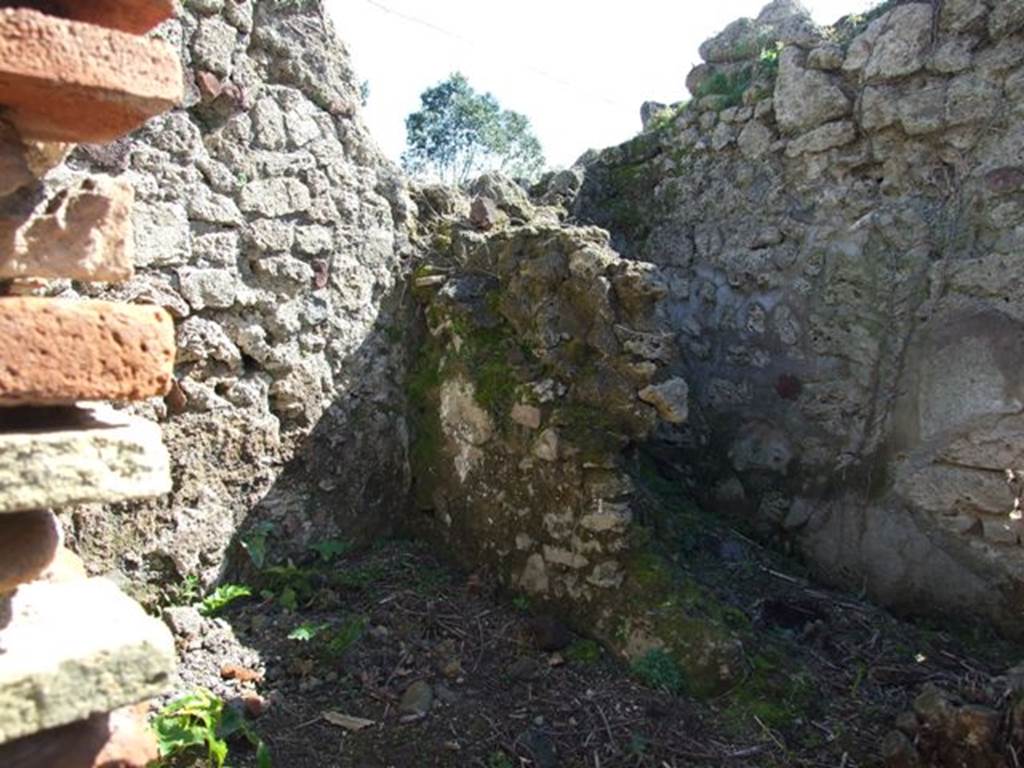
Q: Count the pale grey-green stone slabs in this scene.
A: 2